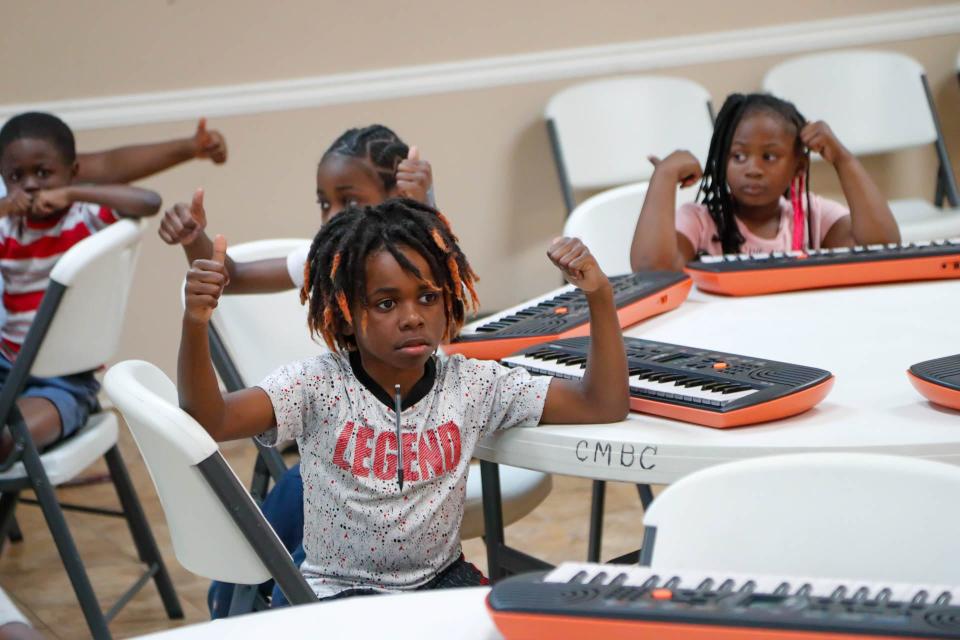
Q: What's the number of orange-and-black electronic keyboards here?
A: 5